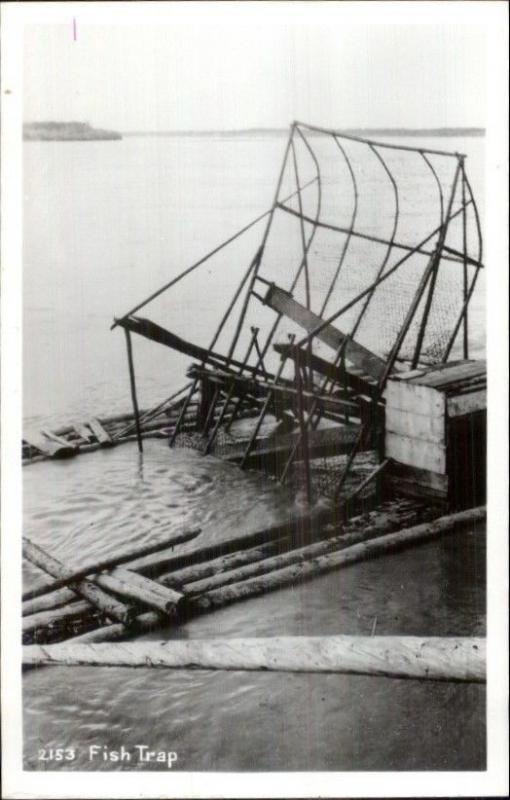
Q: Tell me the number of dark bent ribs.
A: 5